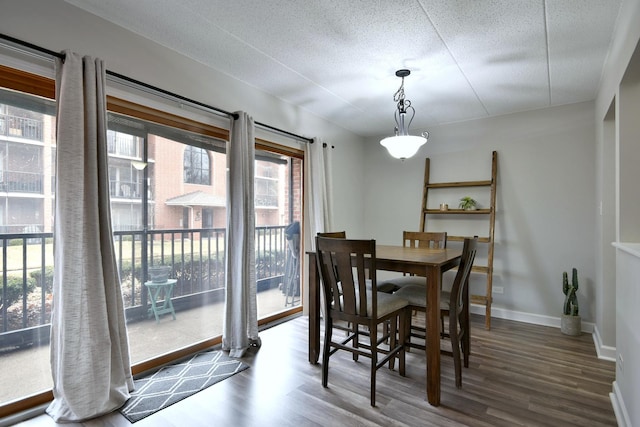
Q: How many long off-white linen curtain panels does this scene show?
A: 3